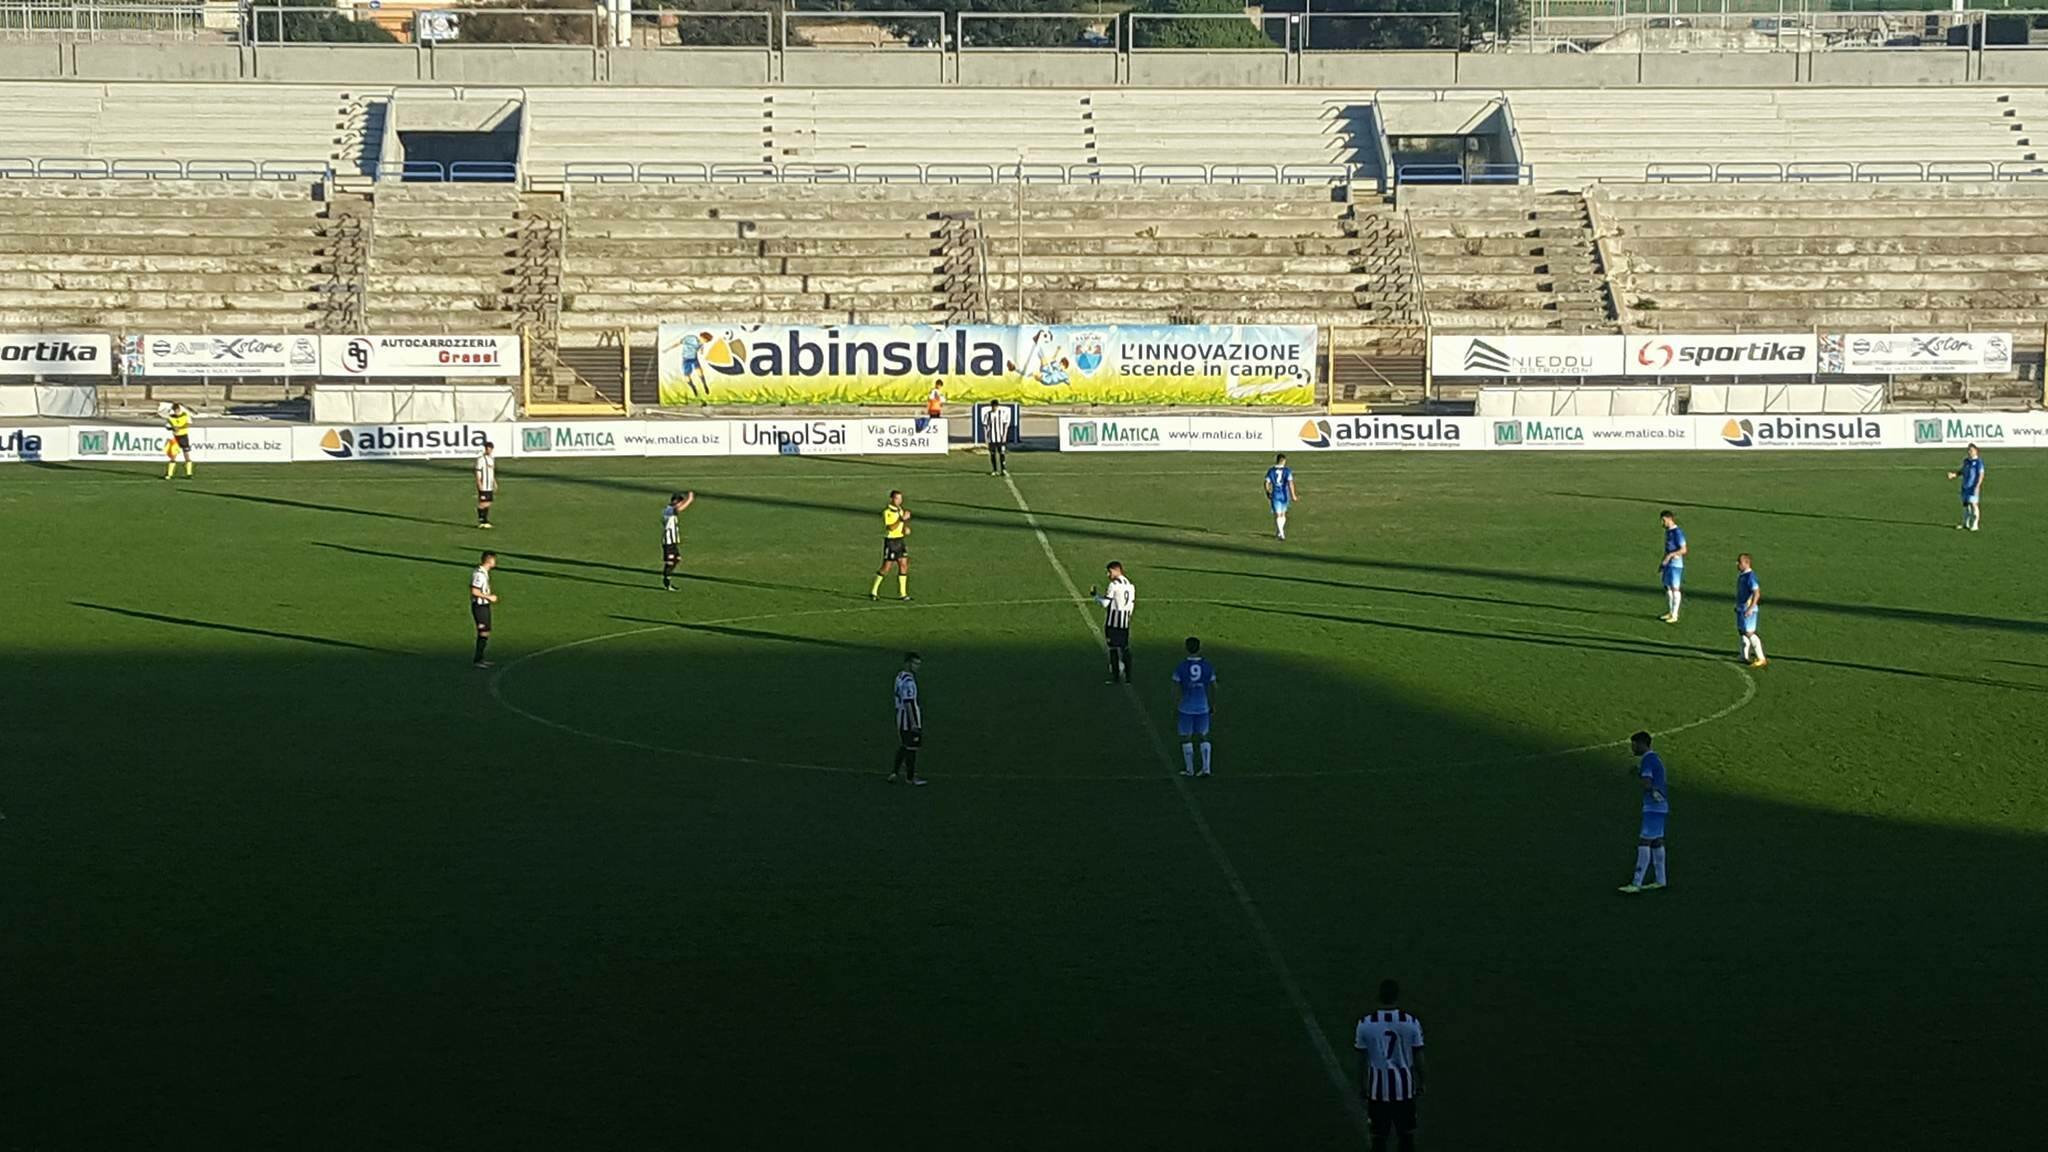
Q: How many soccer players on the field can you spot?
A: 13